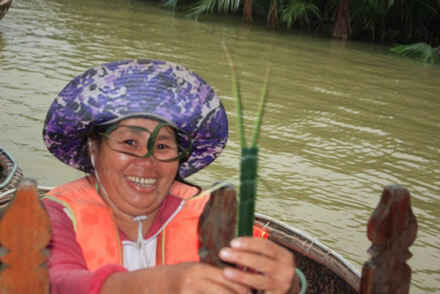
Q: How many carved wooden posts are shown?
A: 3